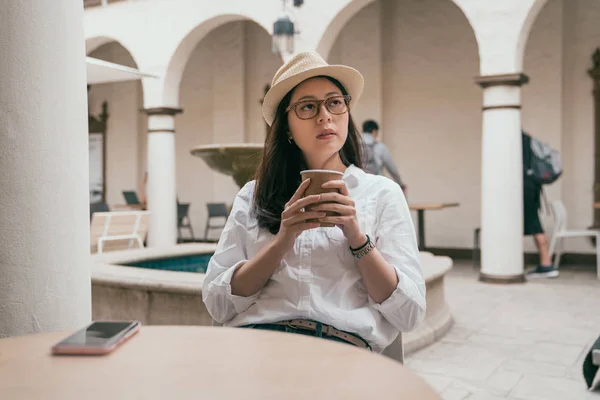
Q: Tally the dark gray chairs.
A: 4